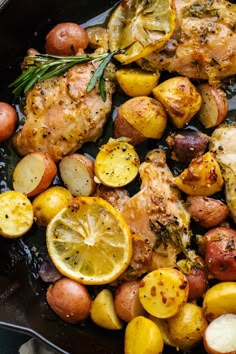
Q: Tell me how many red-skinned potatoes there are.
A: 12